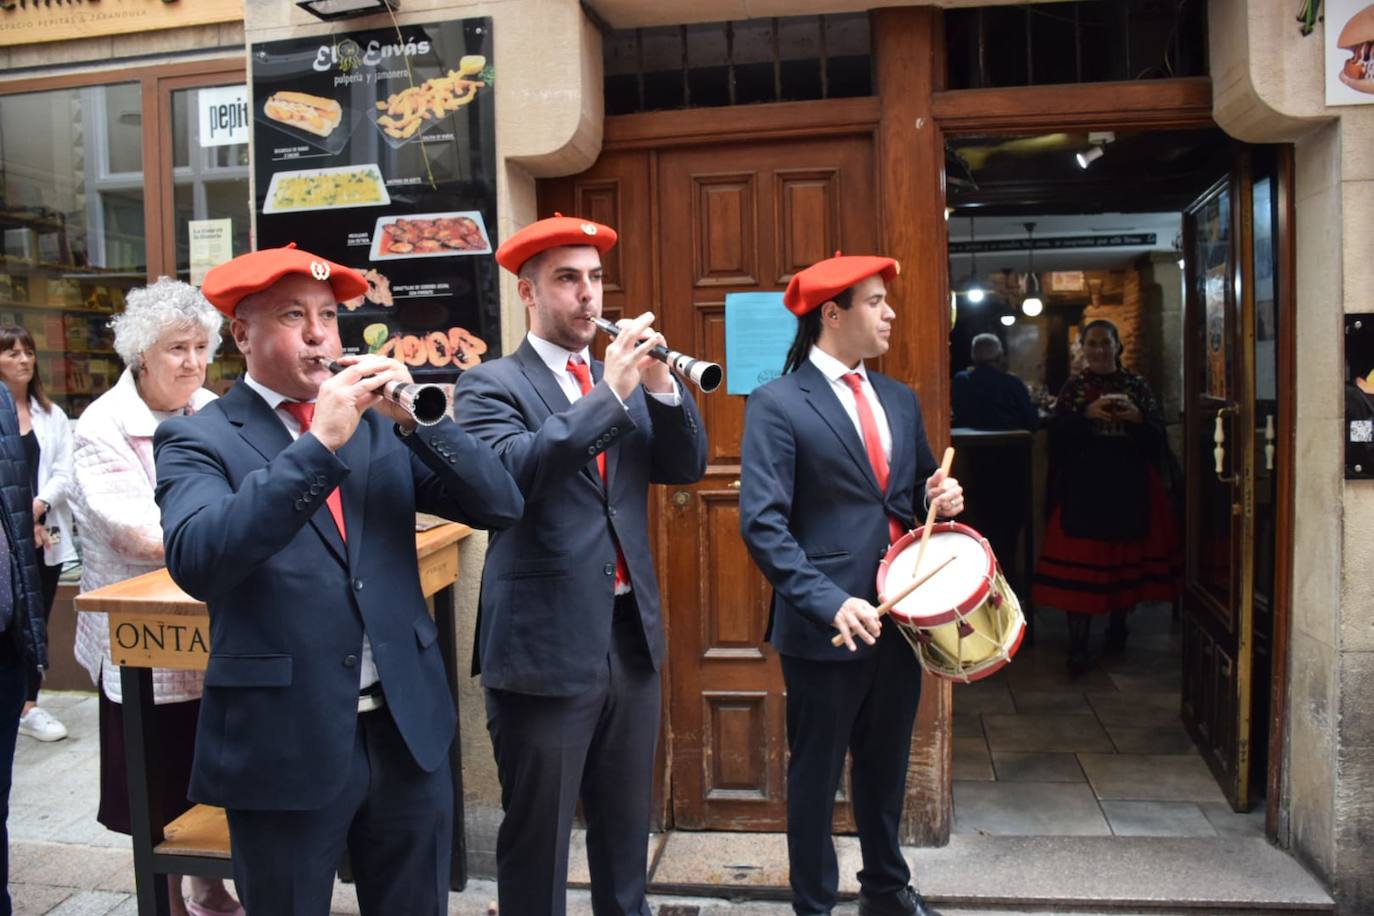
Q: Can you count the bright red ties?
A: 3